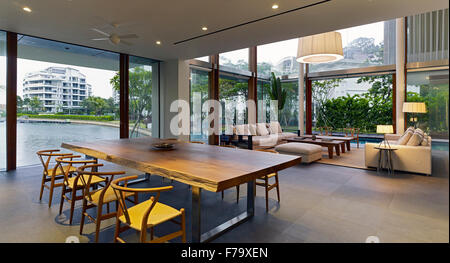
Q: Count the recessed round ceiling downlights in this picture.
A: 4